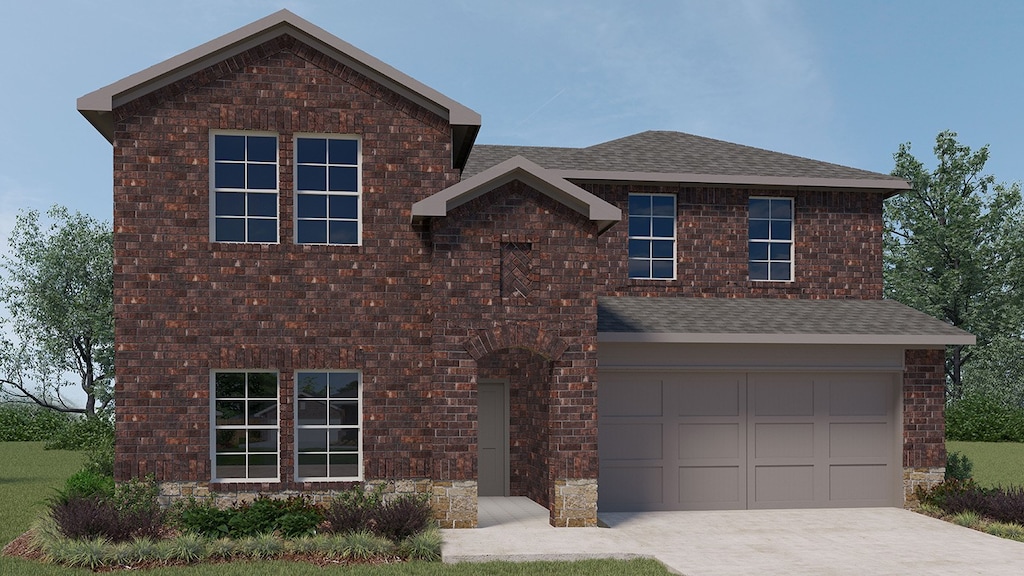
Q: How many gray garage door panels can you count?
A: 12